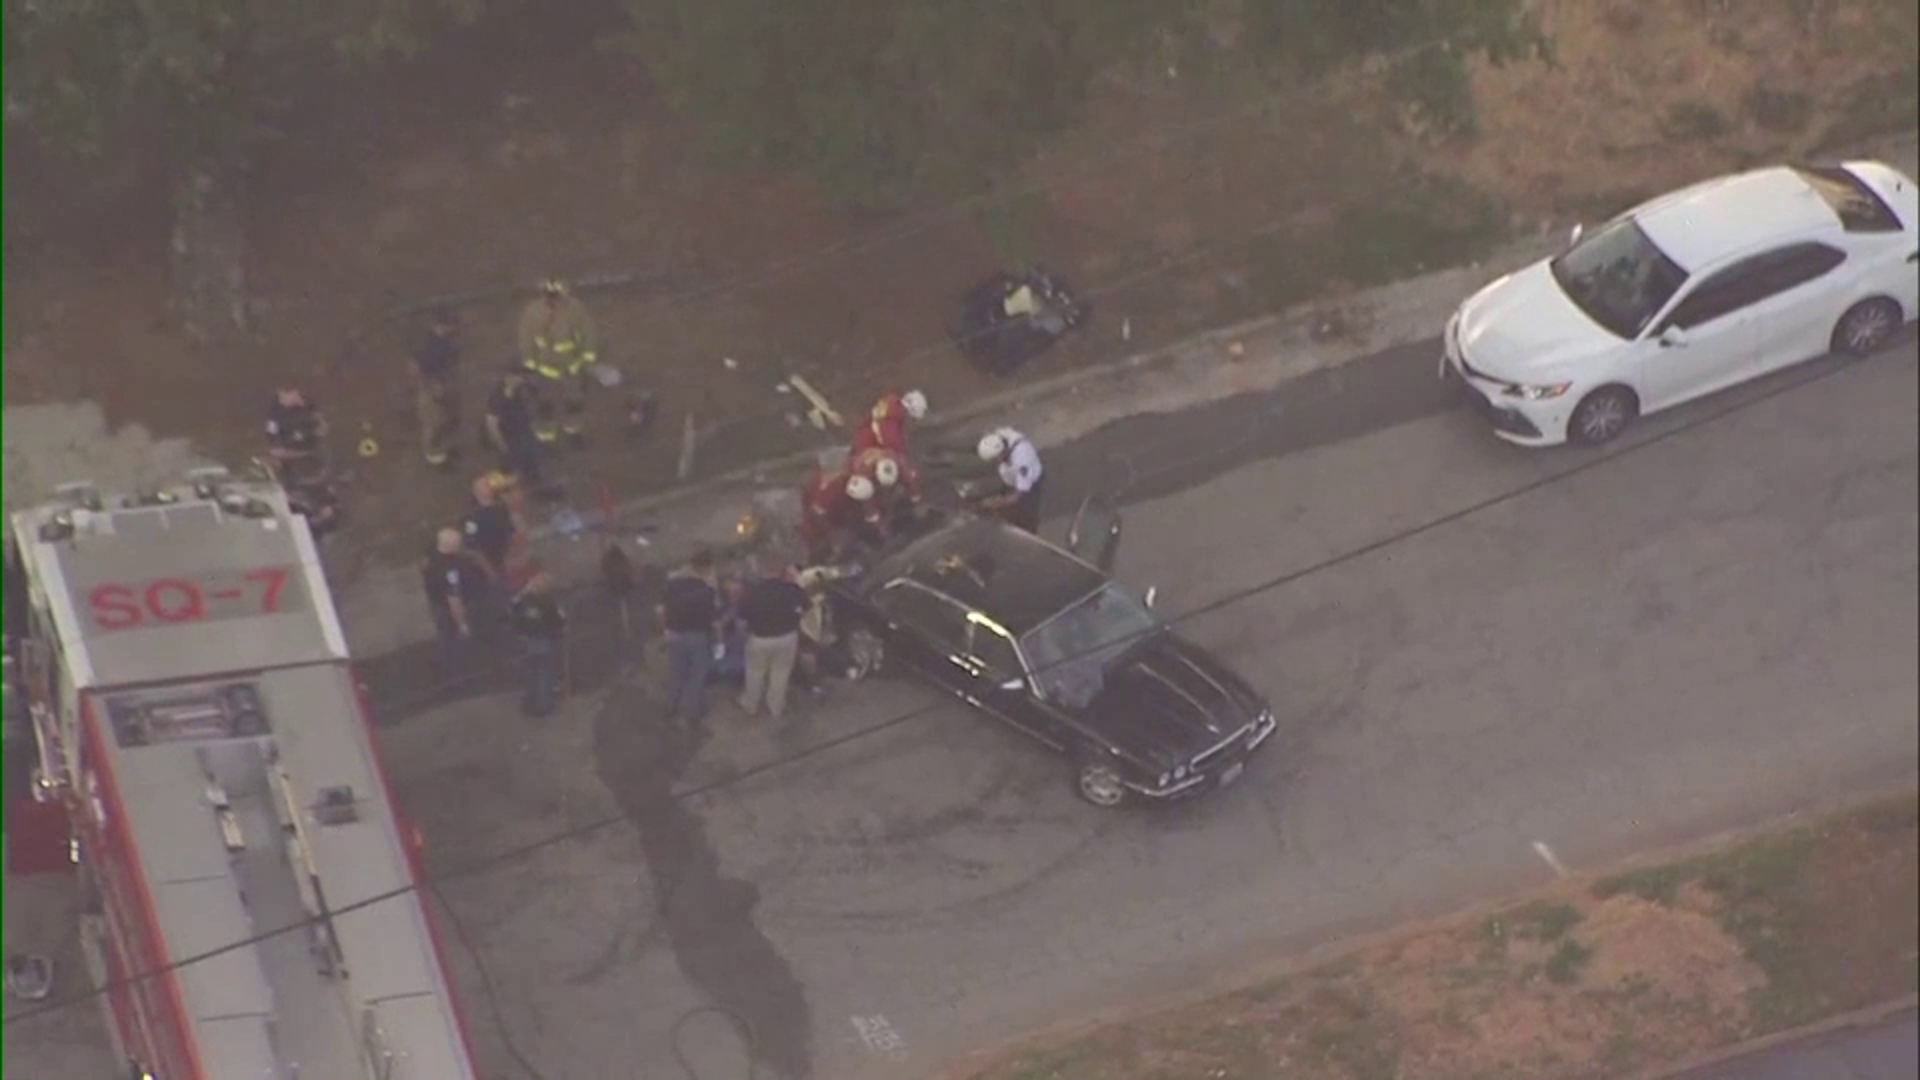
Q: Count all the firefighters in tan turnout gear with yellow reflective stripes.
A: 1